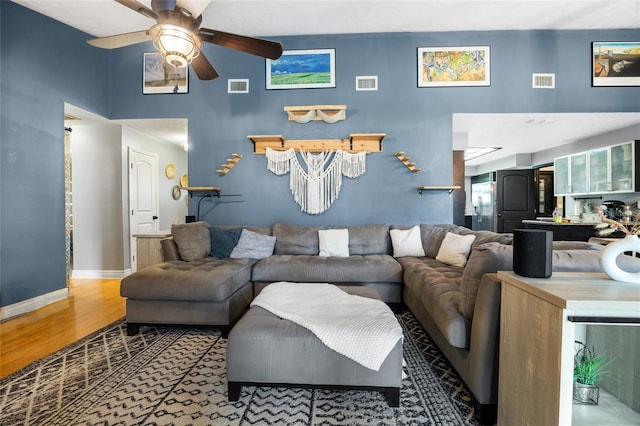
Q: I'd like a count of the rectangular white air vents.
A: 3